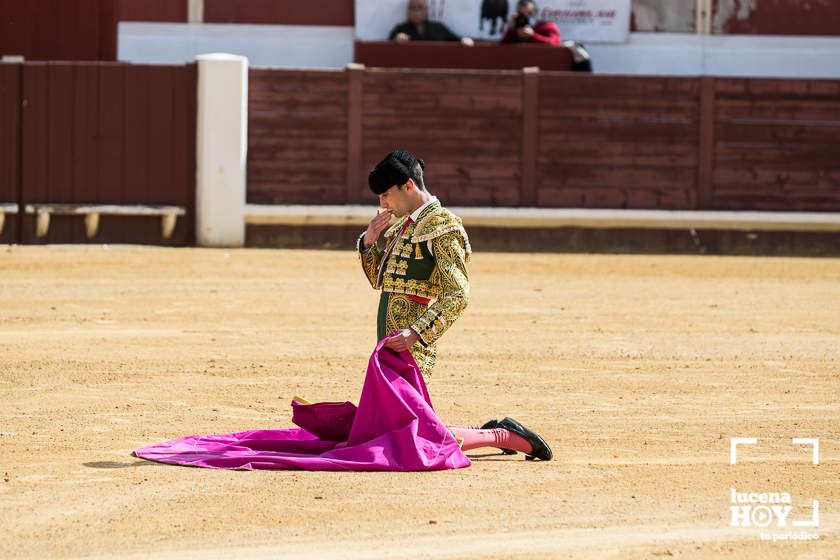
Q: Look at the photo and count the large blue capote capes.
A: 0